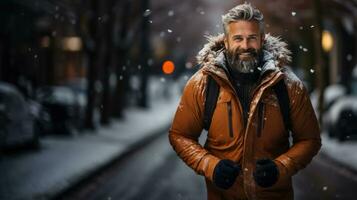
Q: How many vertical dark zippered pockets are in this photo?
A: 2